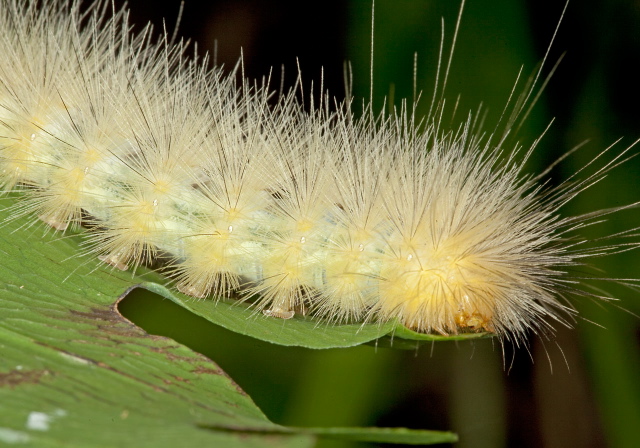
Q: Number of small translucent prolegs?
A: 4